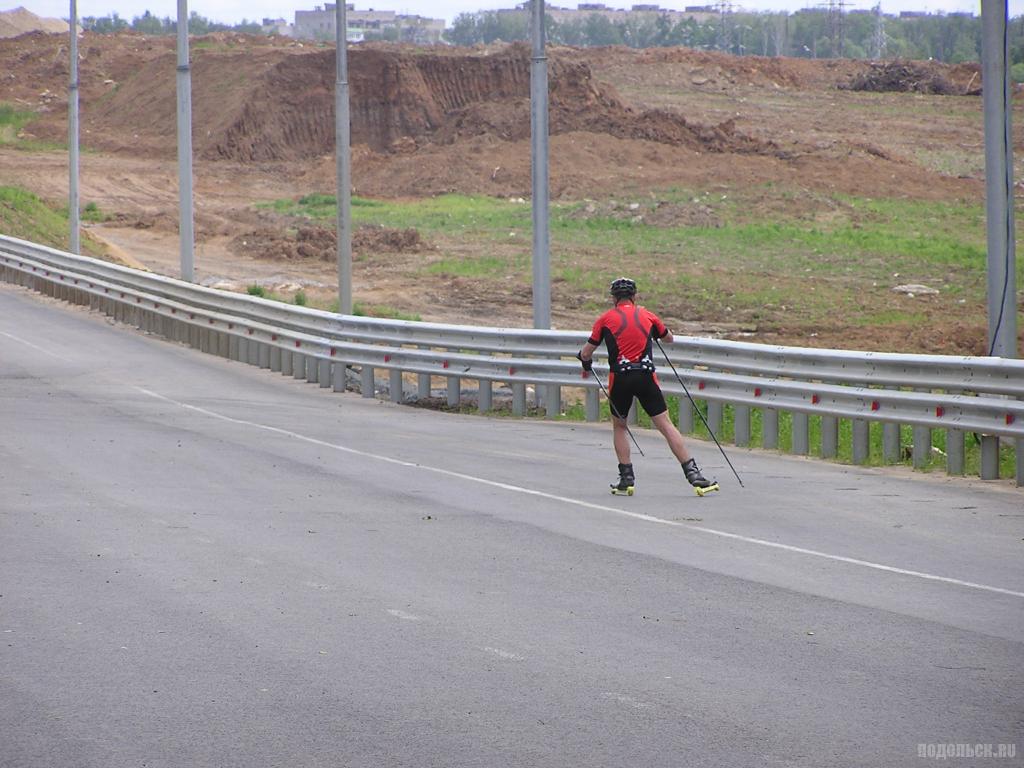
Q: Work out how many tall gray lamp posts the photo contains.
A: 5